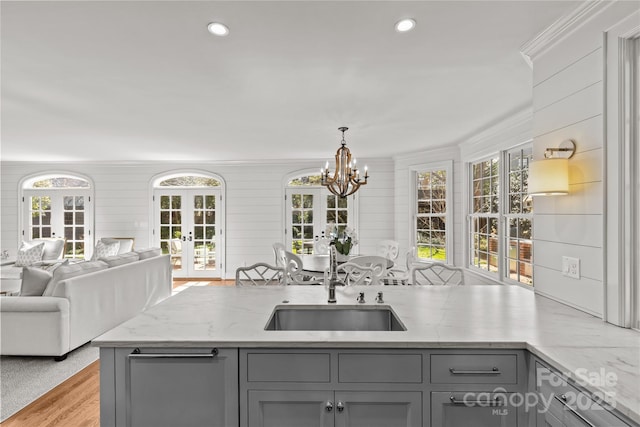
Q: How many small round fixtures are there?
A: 2